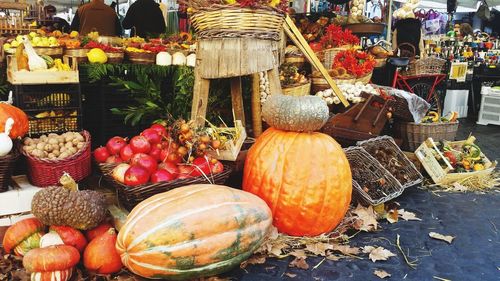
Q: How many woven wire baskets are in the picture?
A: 2